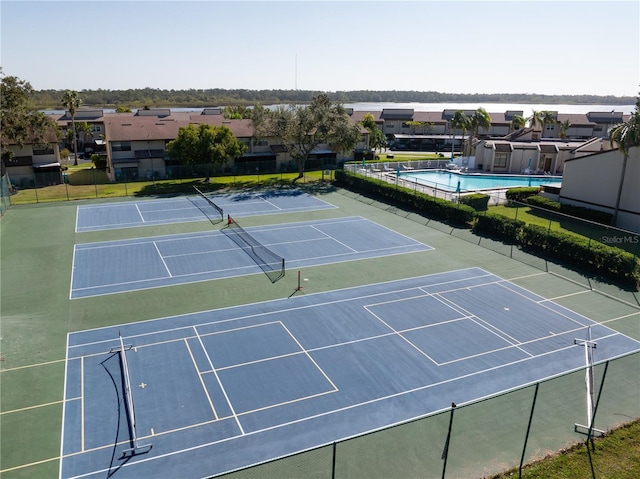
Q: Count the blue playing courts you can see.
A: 3